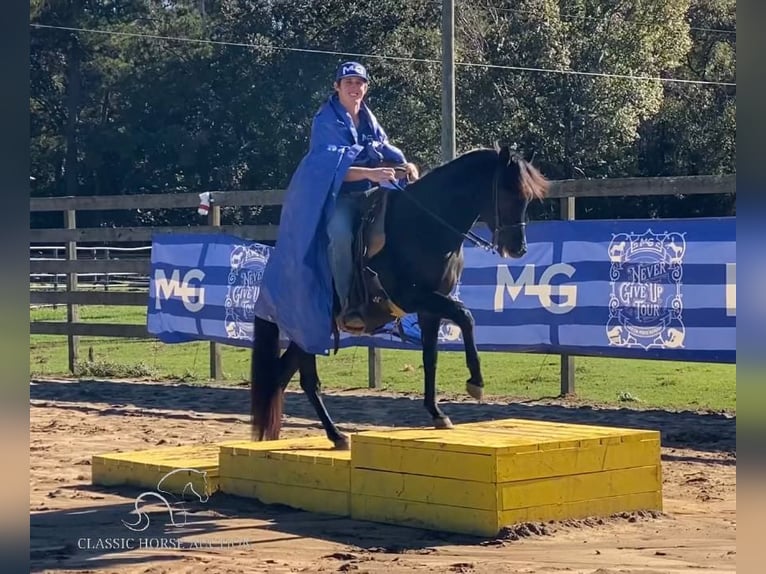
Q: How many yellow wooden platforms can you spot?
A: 3